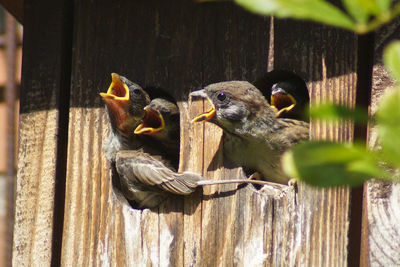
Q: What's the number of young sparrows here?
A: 4